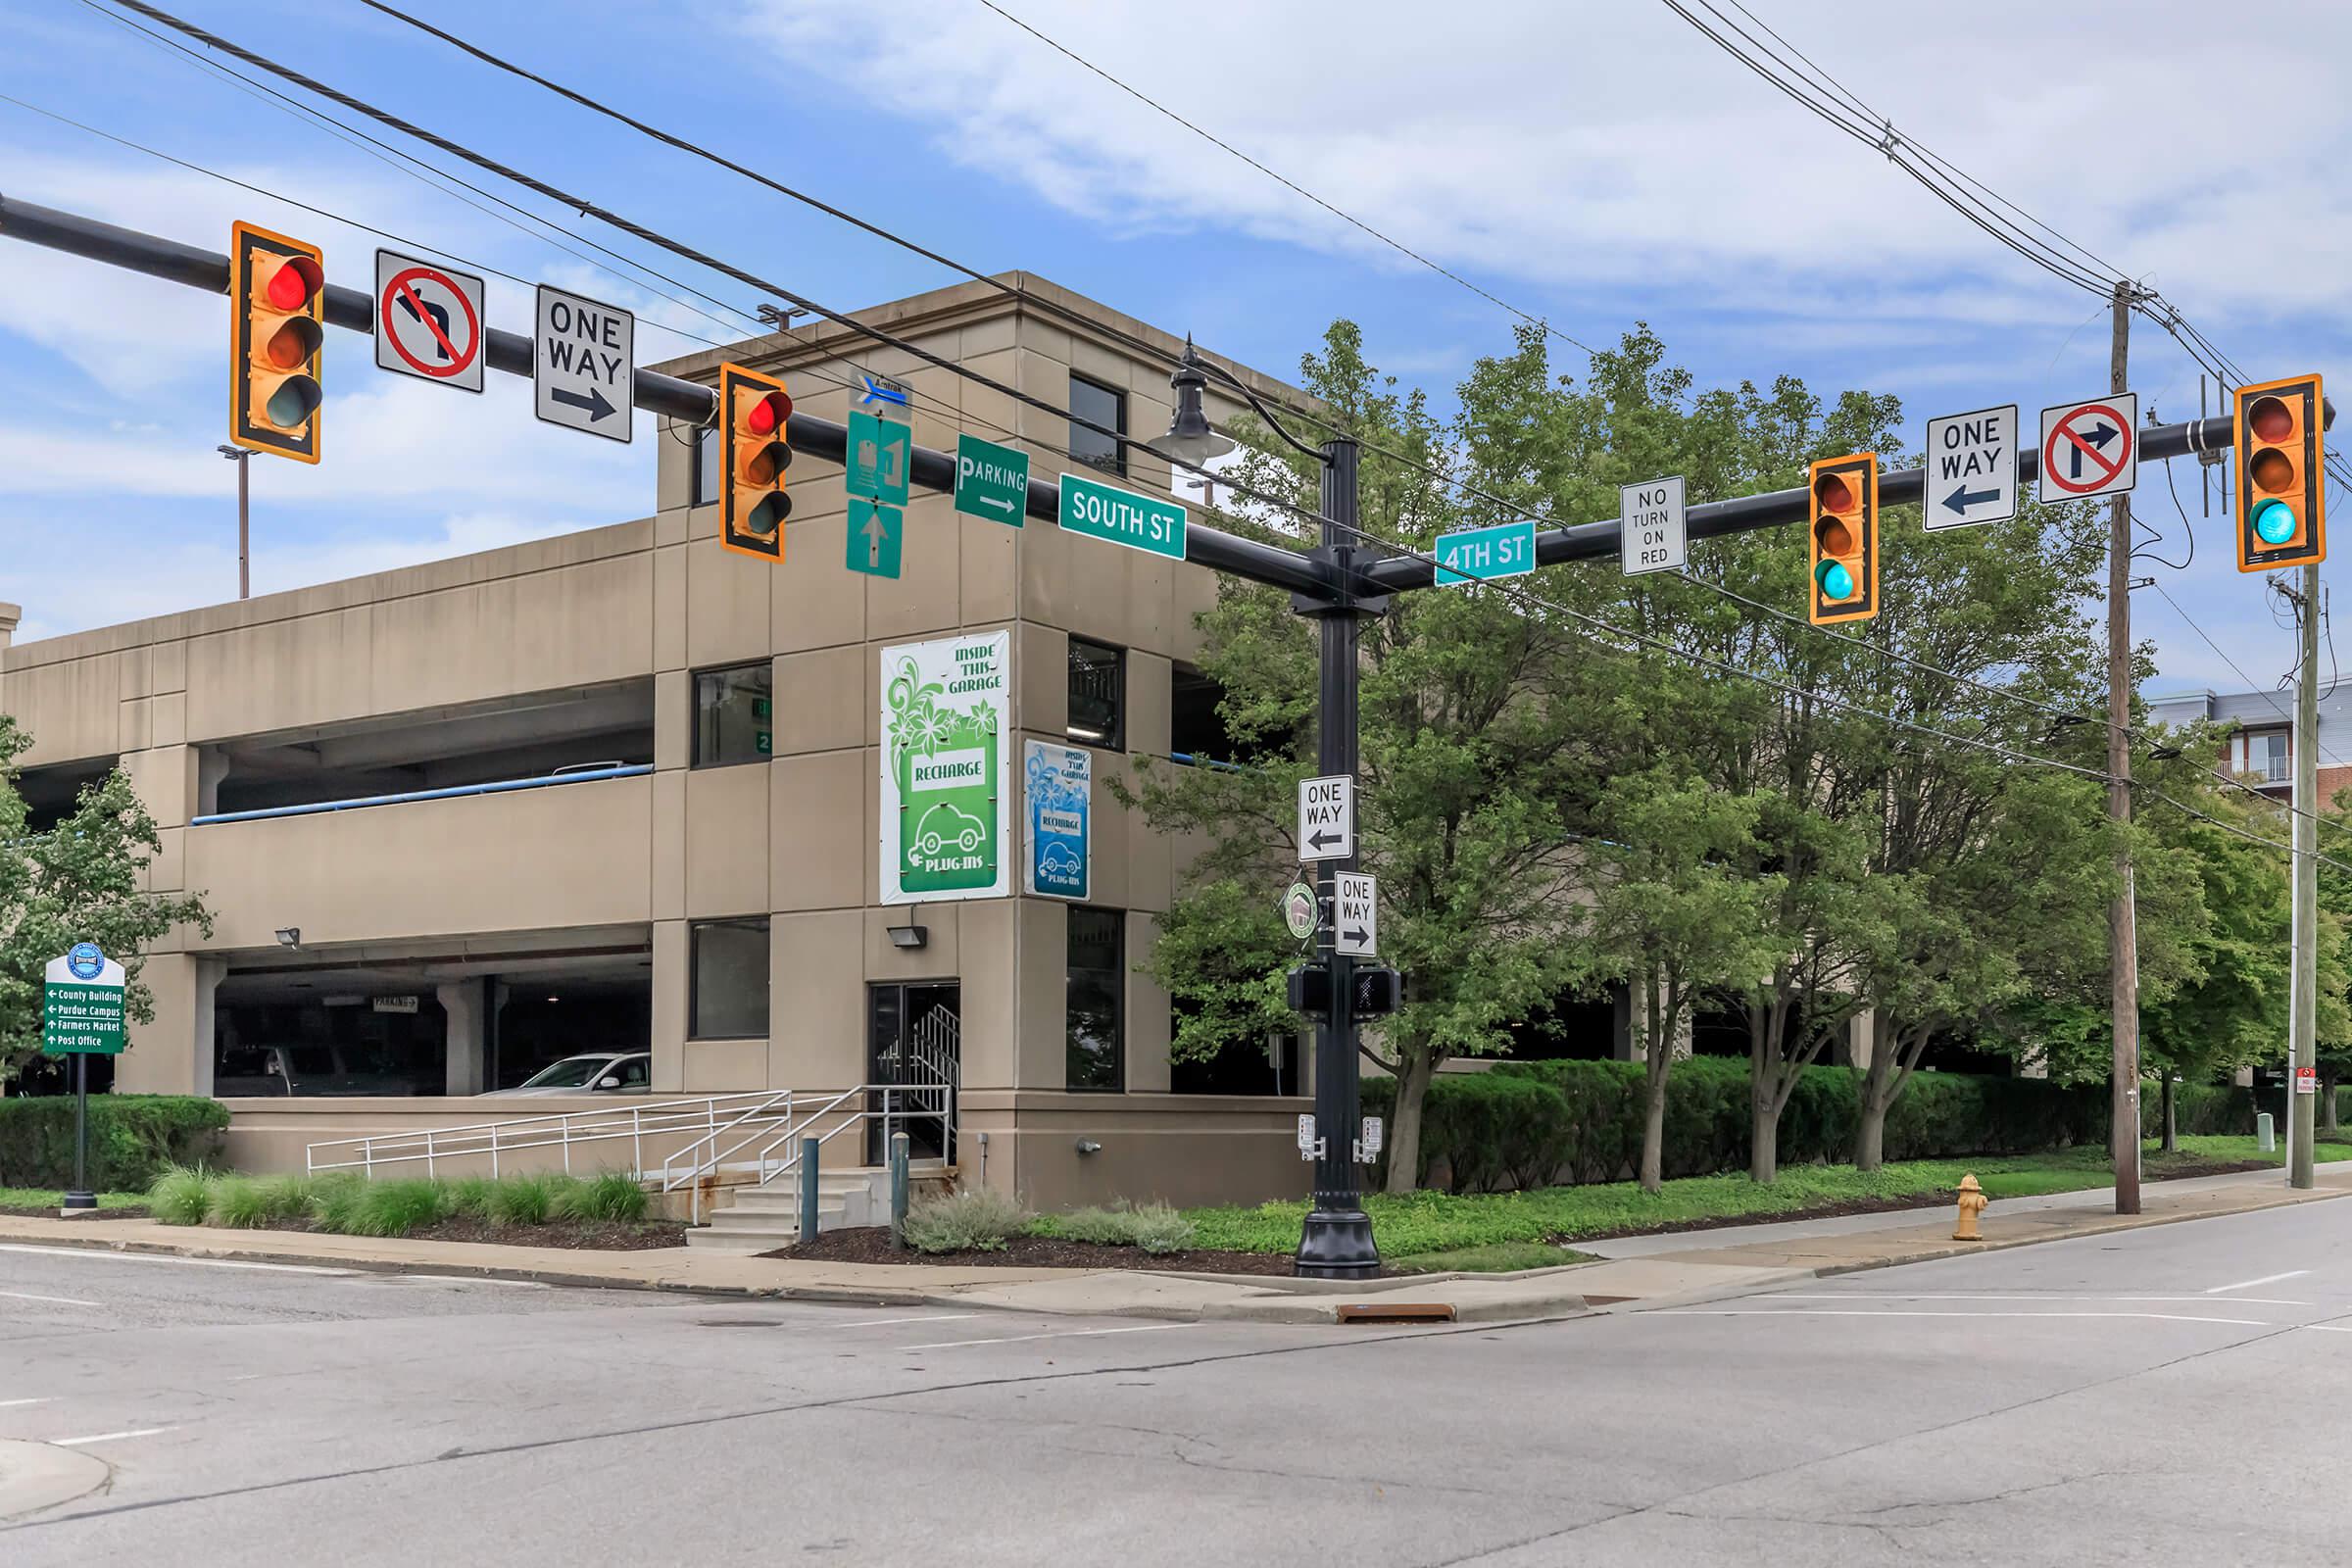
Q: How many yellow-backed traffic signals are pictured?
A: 4